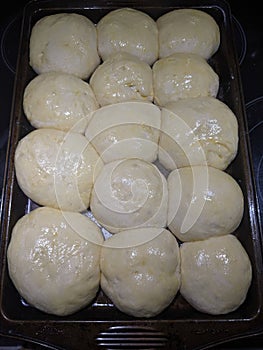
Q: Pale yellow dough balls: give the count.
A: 14